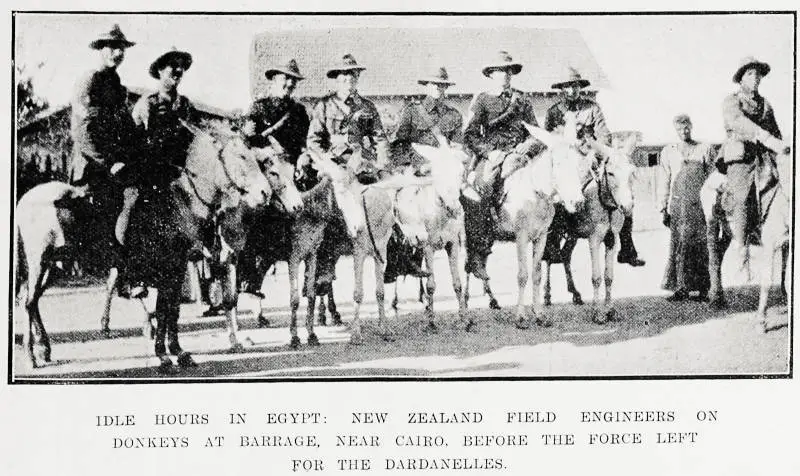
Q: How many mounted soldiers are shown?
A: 8